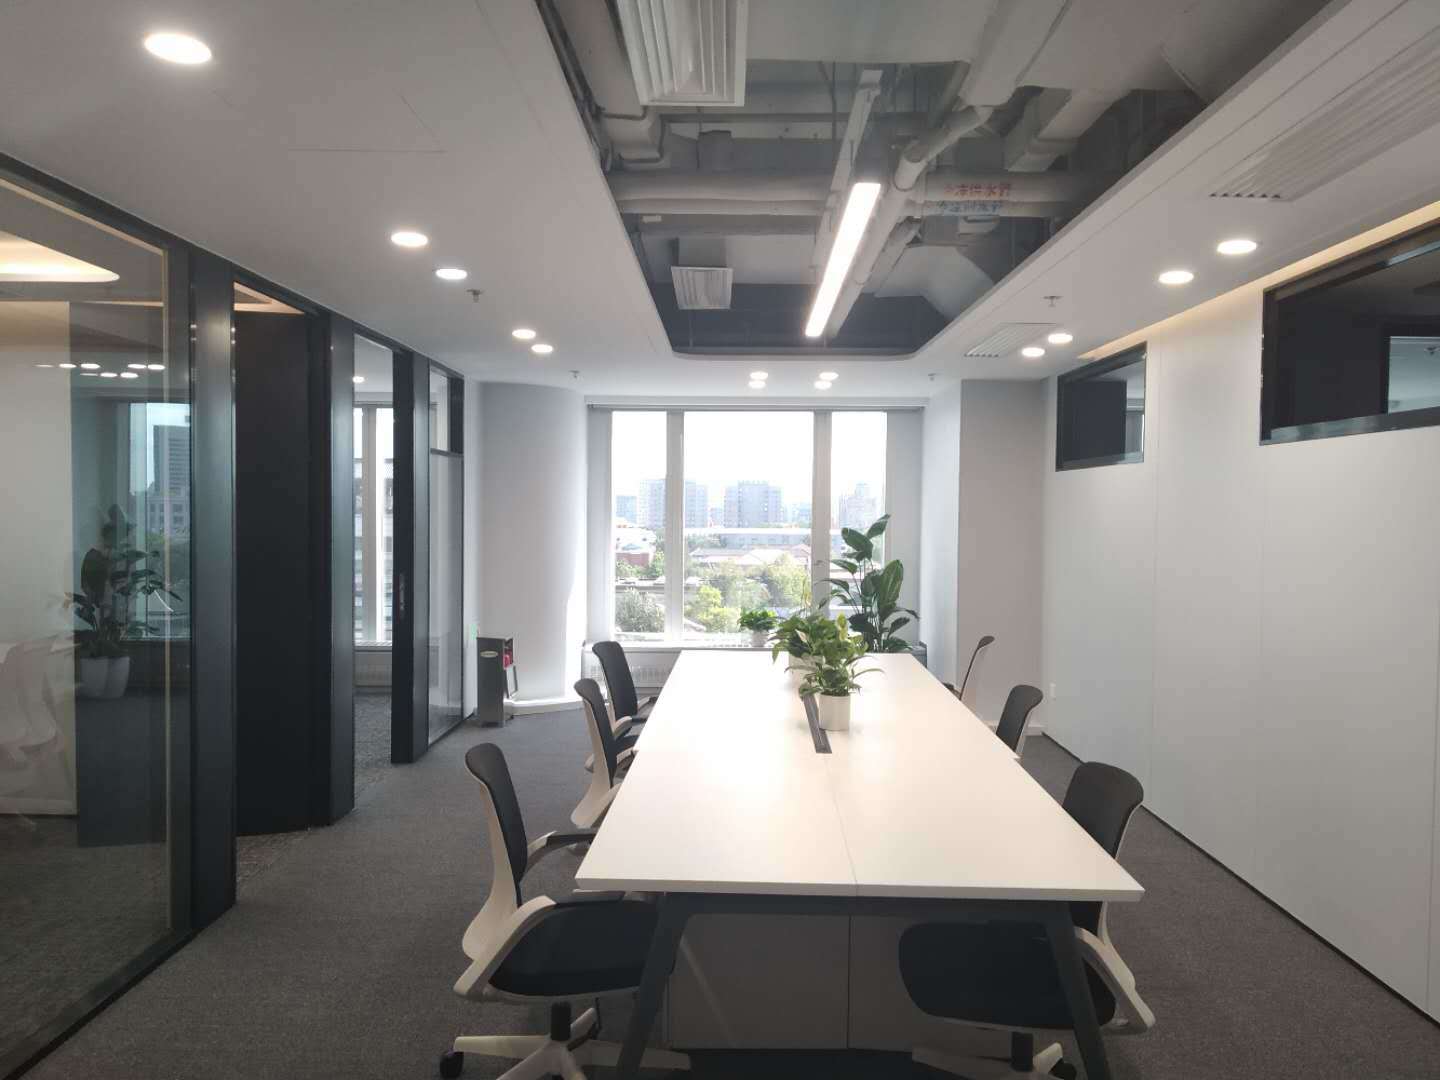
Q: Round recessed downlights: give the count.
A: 13